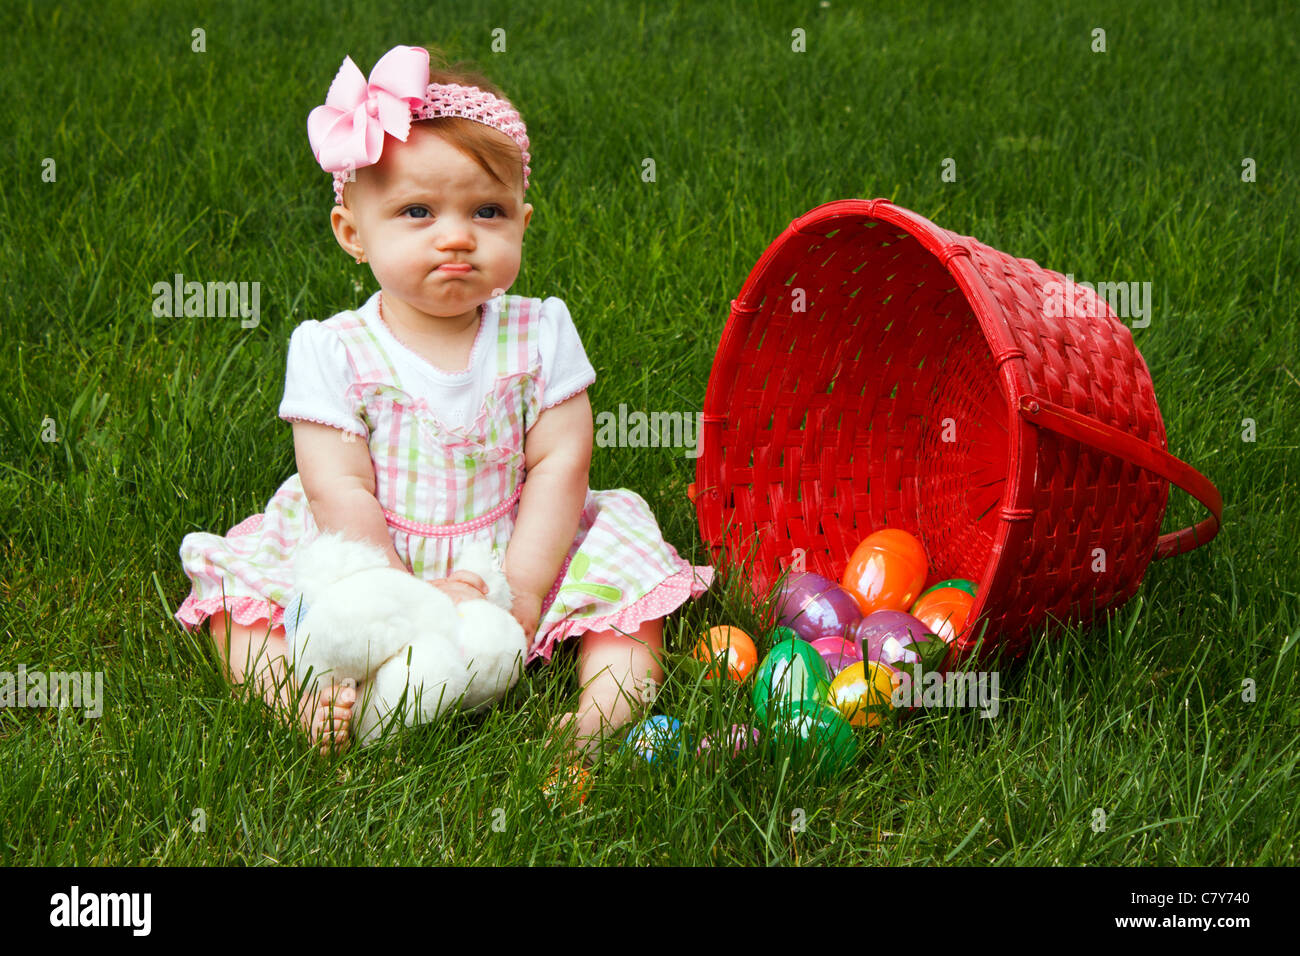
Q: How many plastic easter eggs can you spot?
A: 14